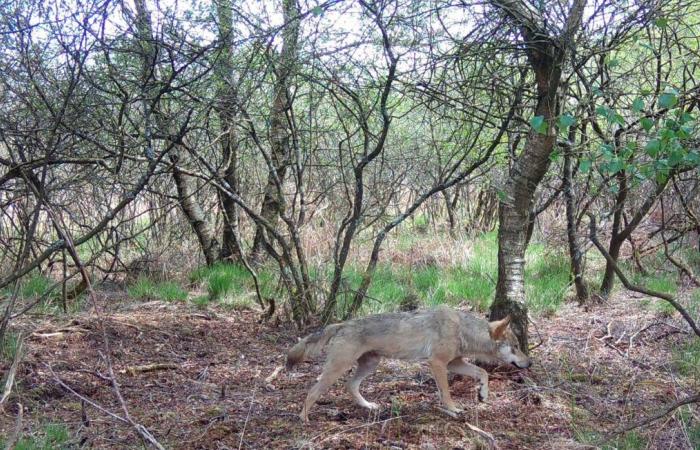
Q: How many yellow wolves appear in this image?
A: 1